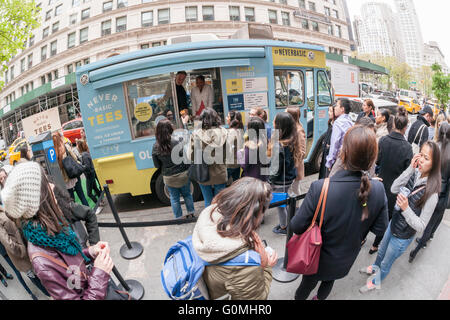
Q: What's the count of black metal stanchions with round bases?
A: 3